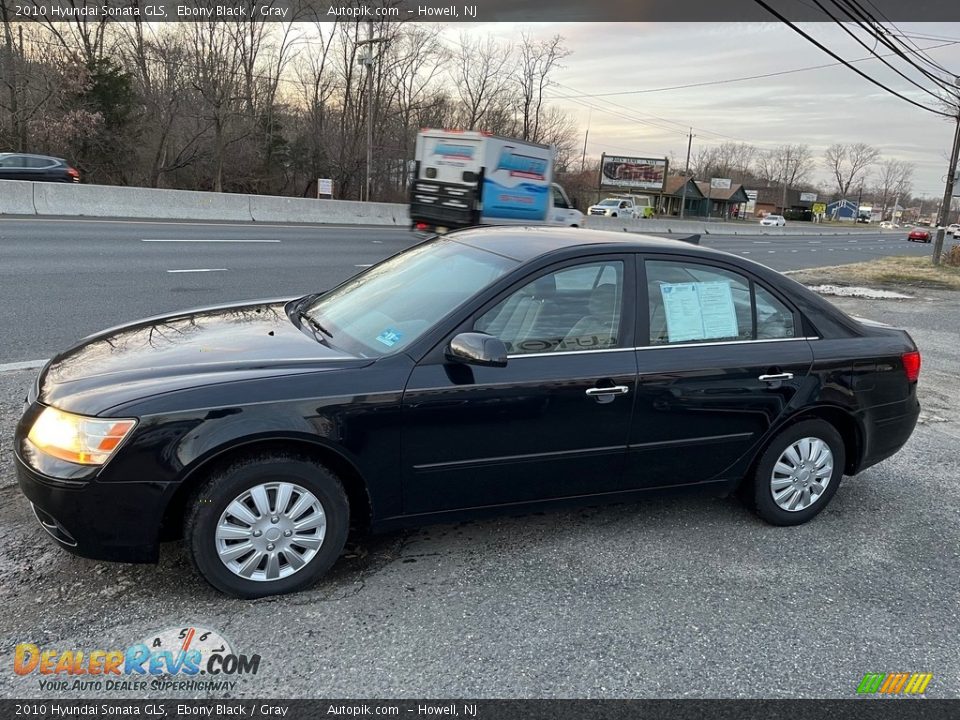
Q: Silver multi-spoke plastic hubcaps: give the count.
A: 2